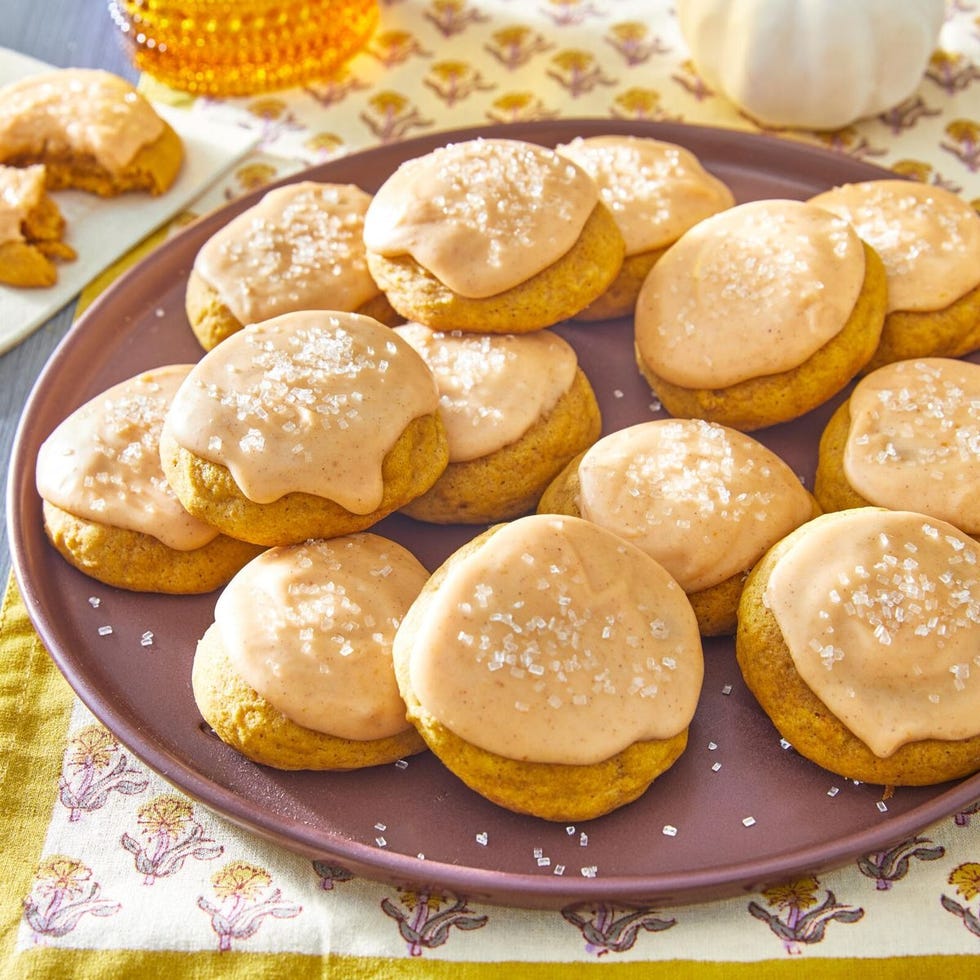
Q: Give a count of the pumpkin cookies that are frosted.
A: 14